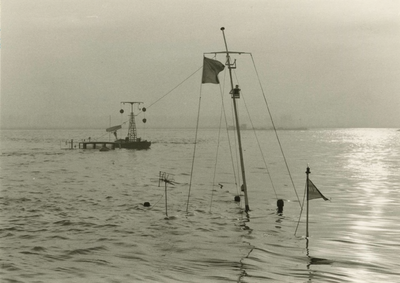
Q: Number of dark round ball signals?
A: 3